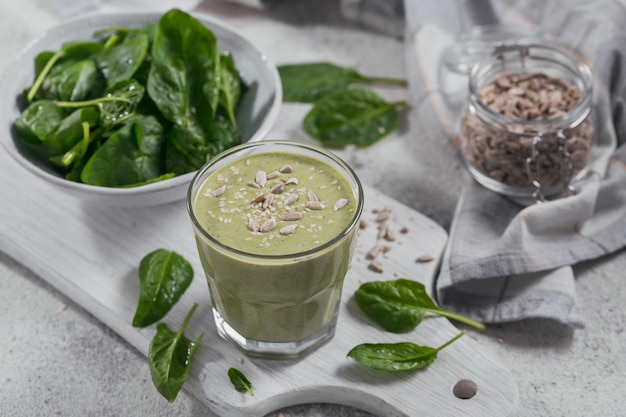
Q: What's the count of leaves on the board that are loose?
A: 5